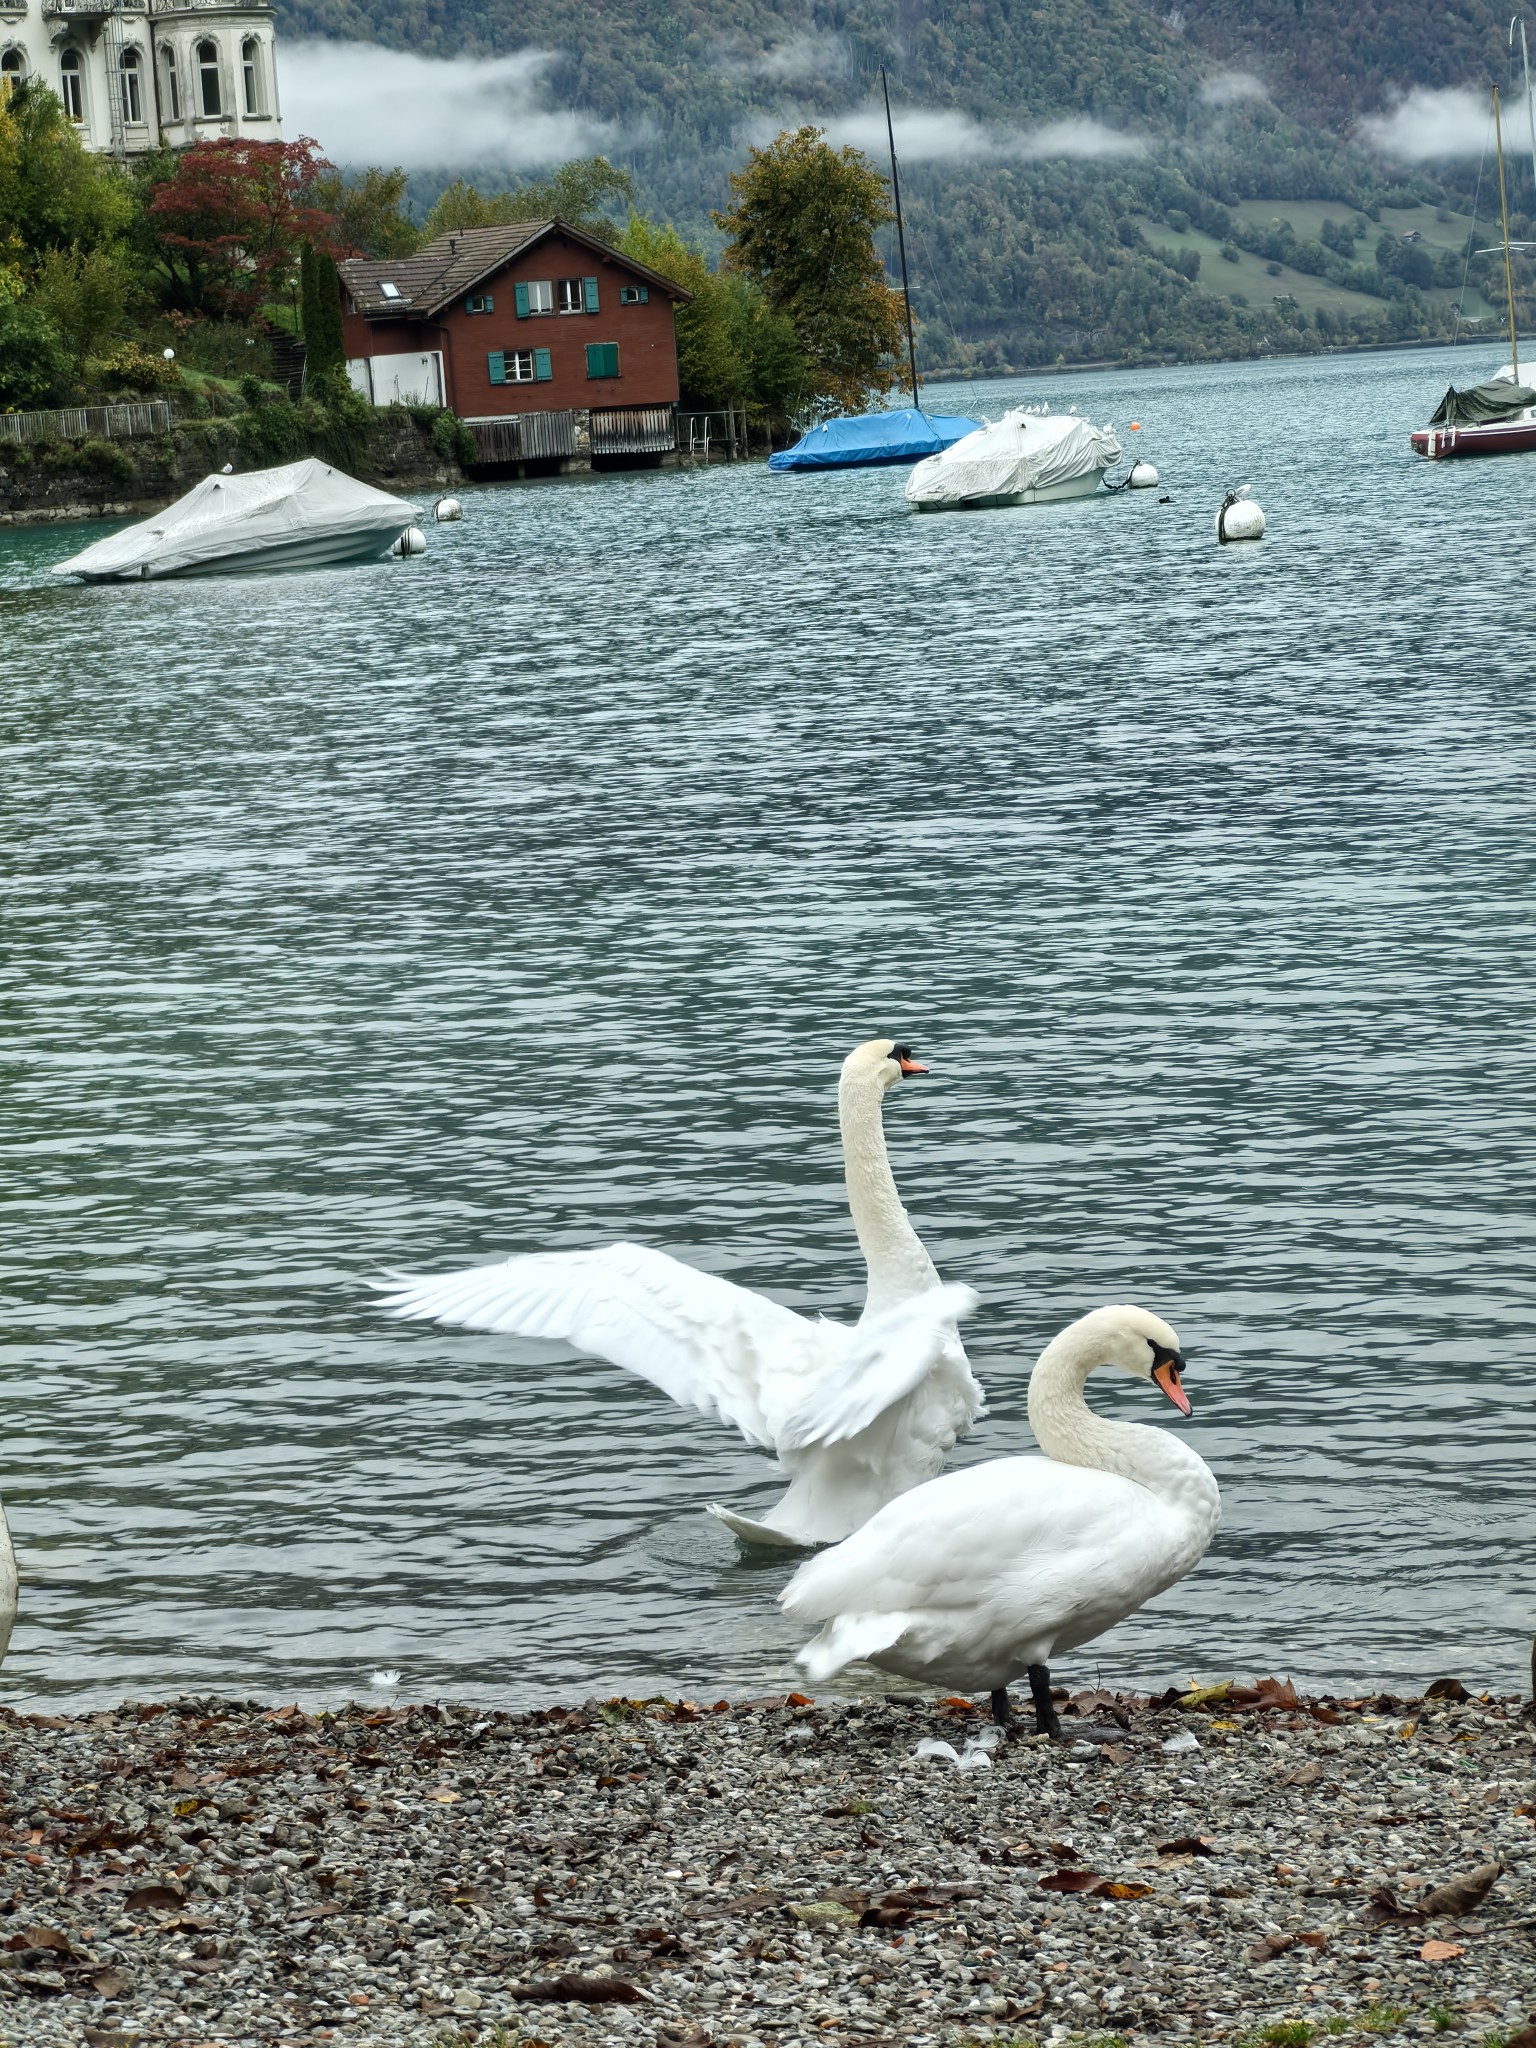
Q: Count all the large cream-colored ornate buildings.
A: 1